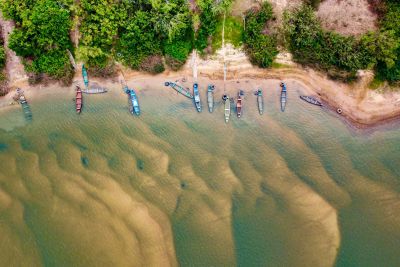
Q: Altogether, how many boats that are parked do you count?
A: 13